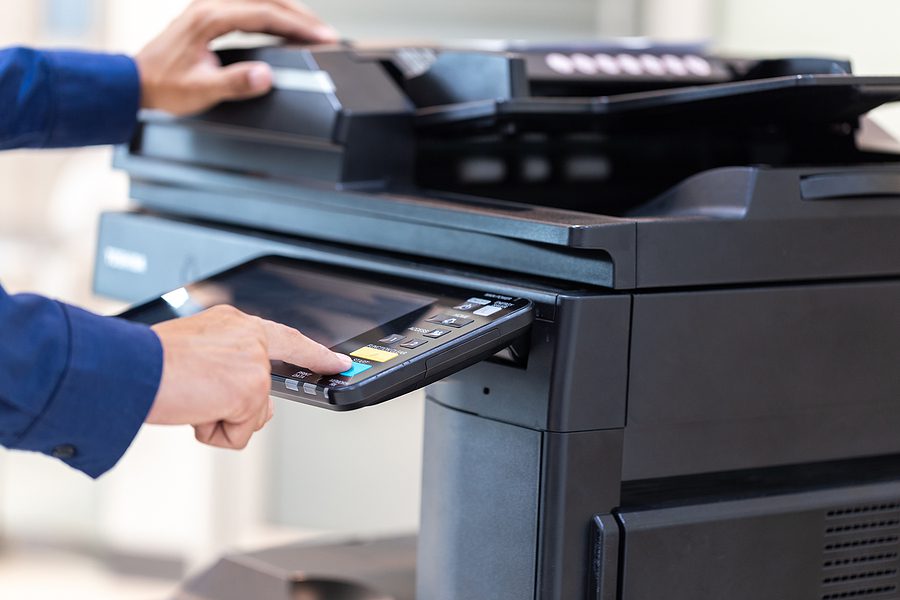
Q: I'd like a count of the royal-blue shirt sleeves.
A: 2